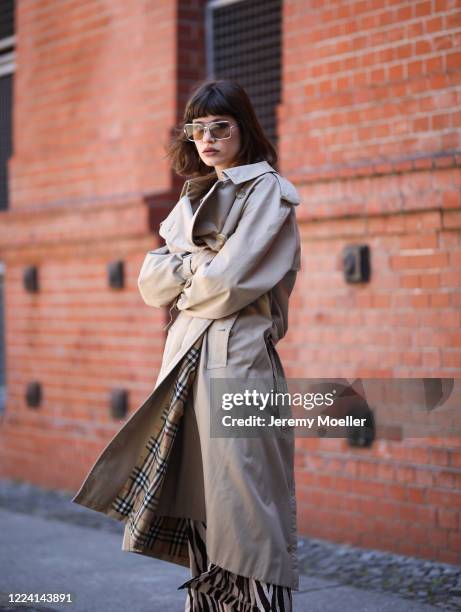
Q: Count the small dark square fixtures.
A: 6